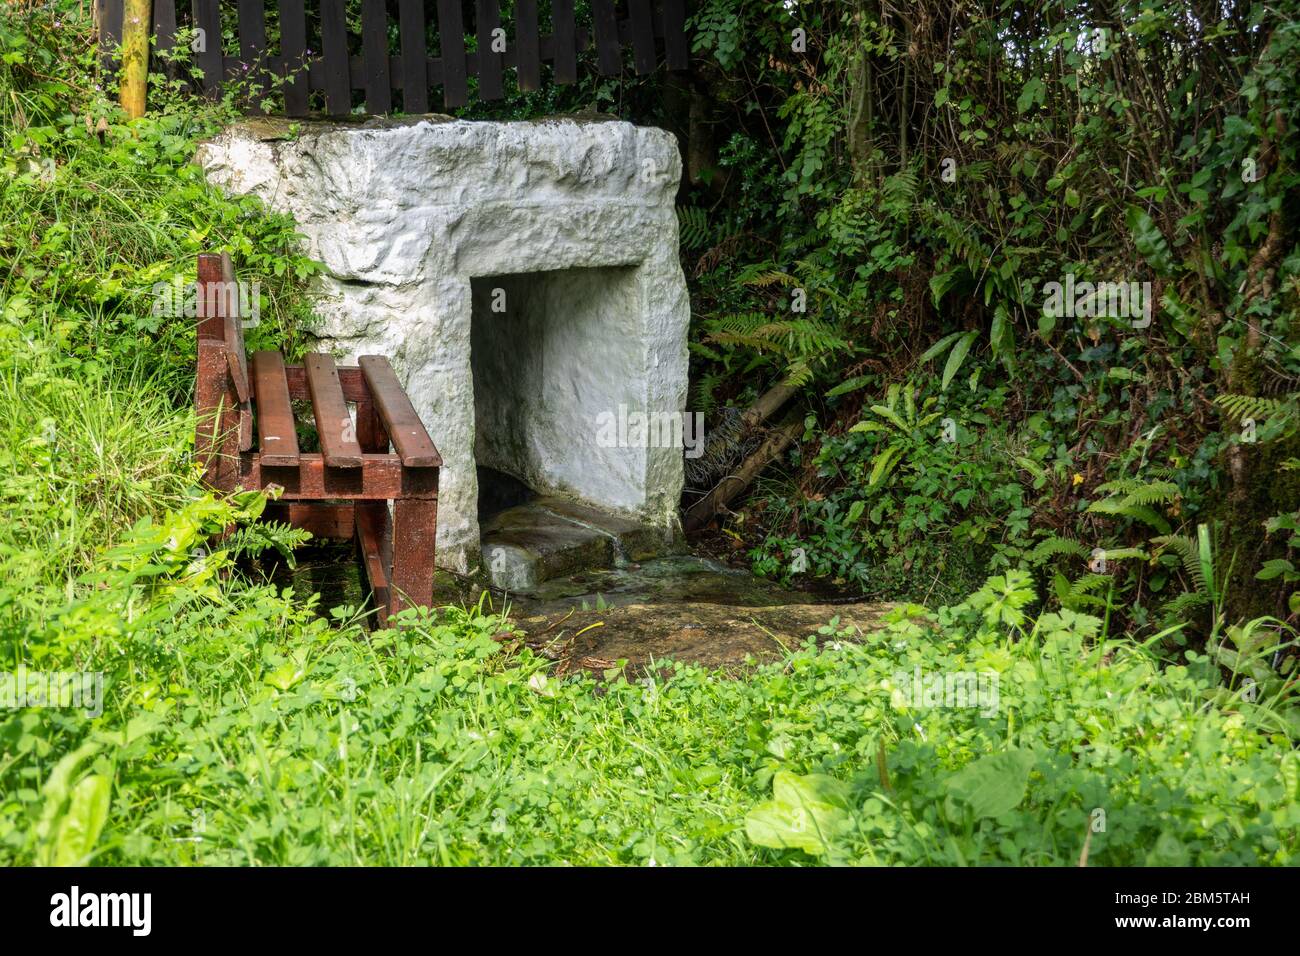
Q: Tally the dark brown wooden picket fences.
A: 1